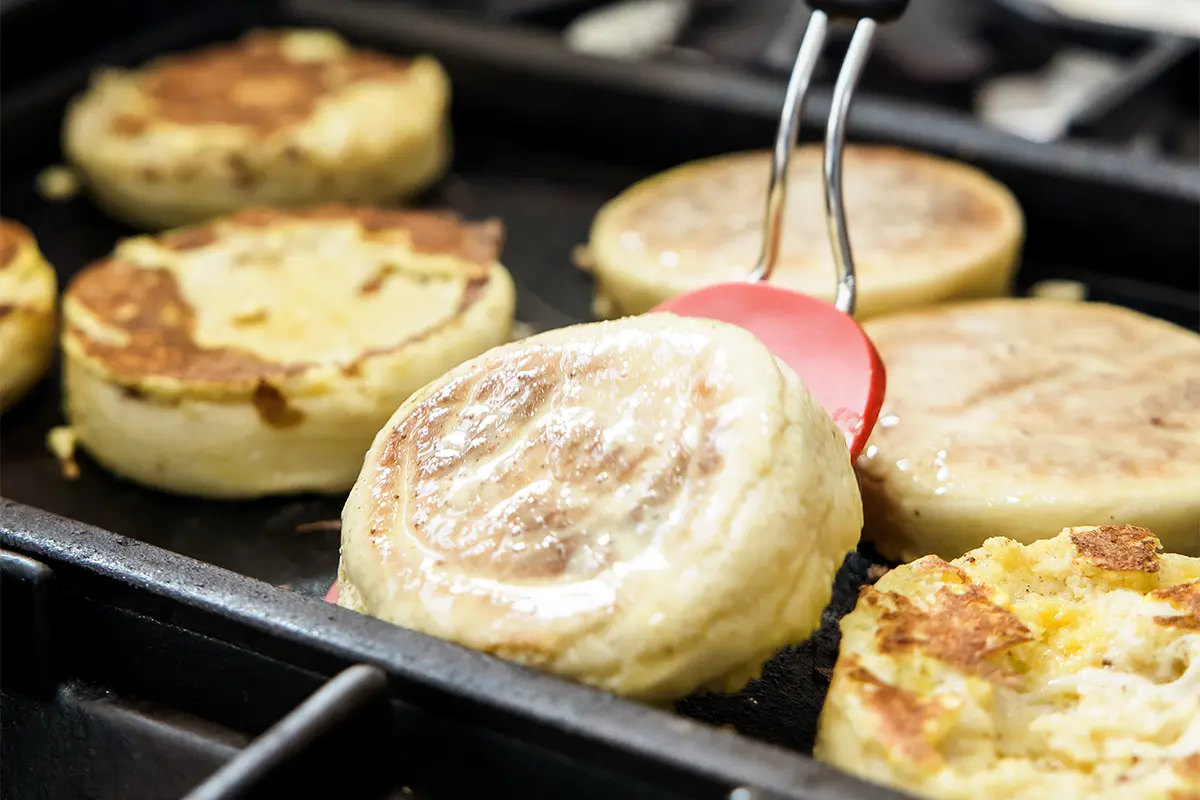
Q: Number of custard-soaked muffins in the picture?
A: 7